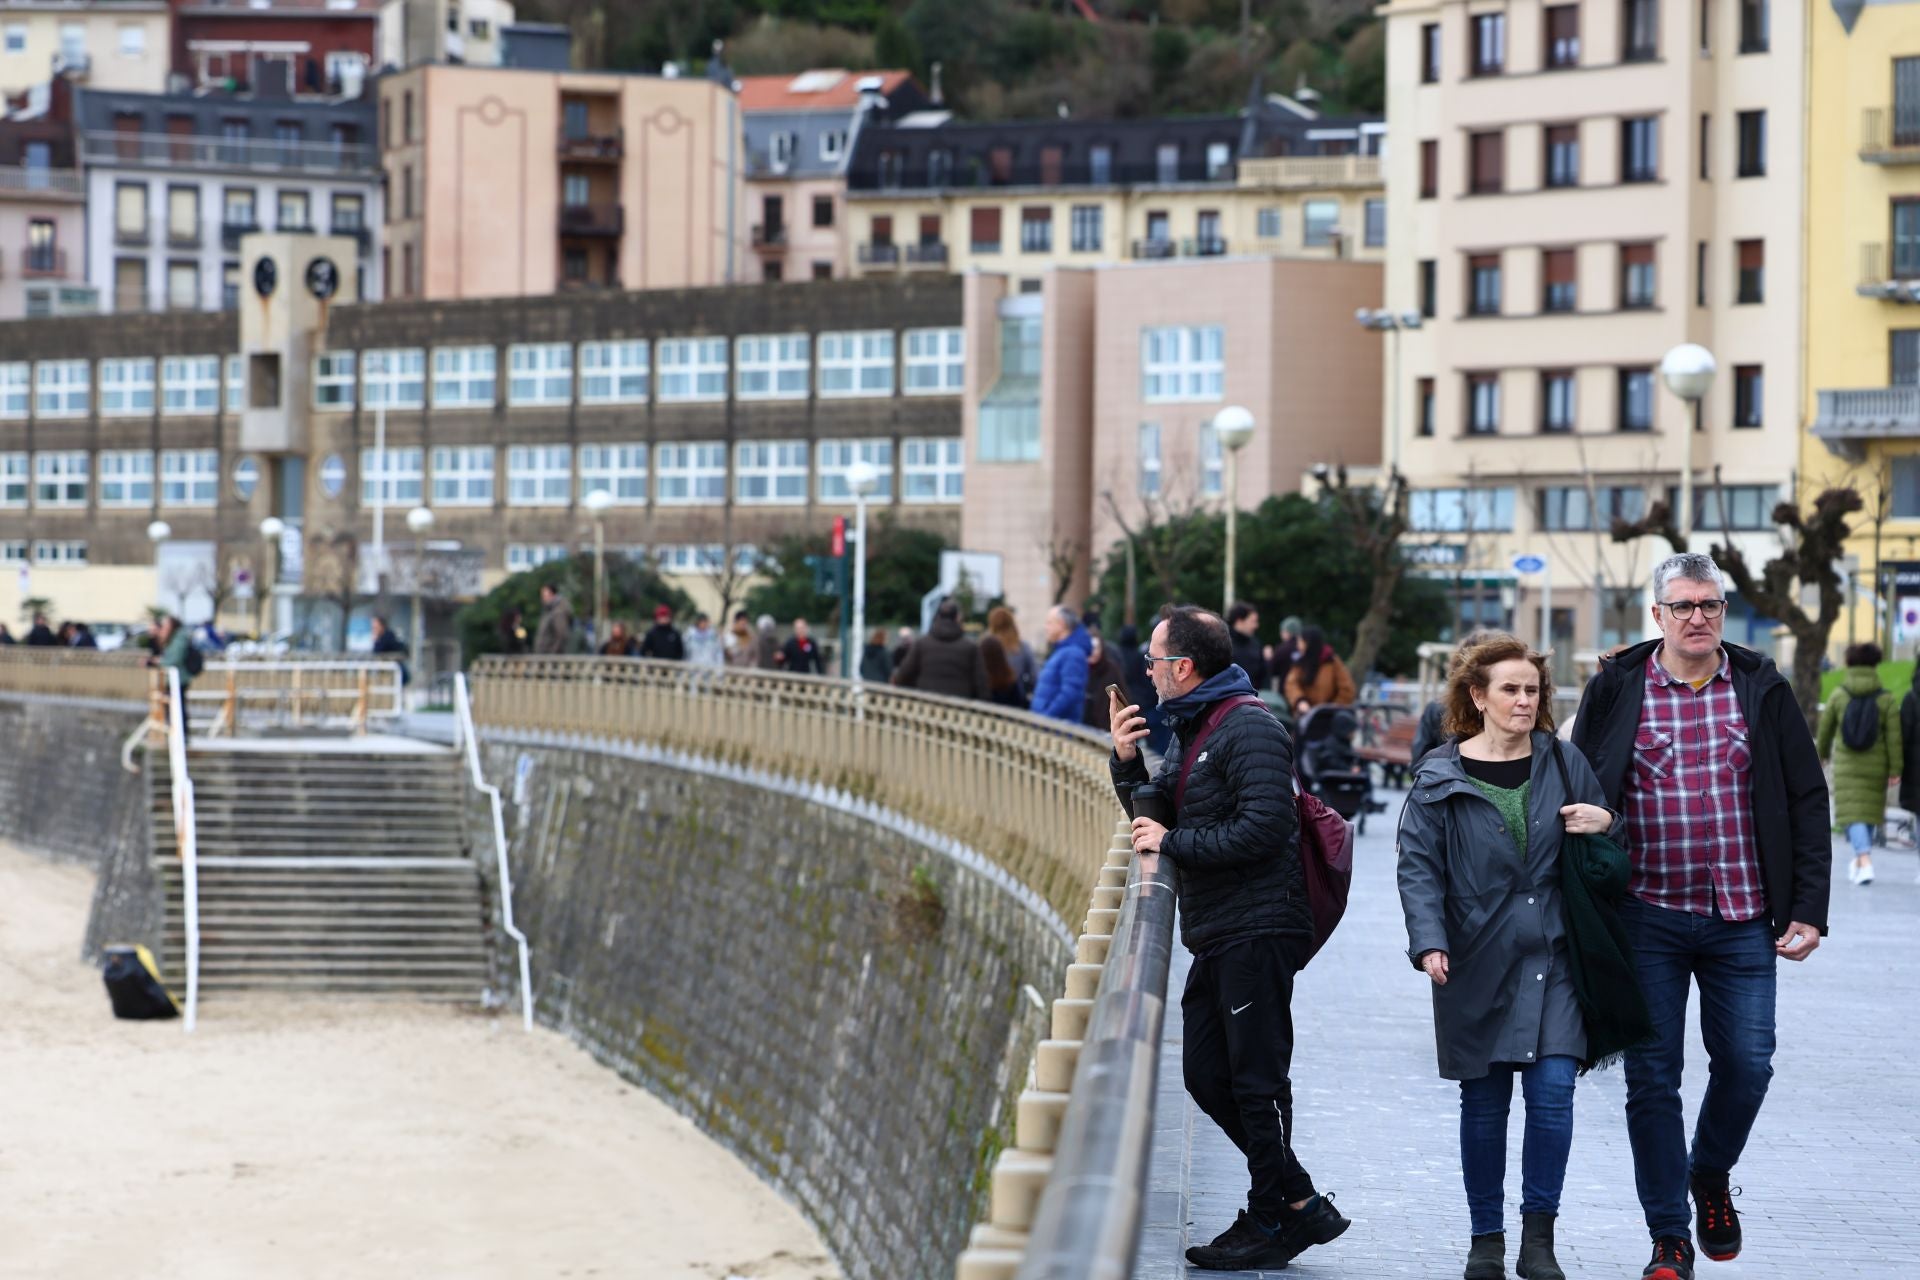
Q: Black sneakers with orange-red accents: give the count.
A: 2